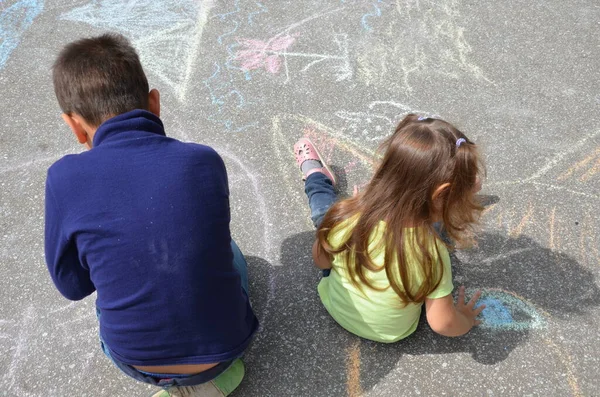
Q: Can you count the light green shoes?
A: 1